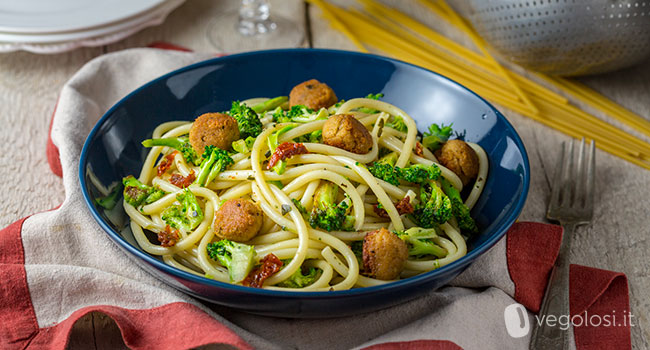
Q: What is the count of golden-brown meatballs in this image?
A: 6